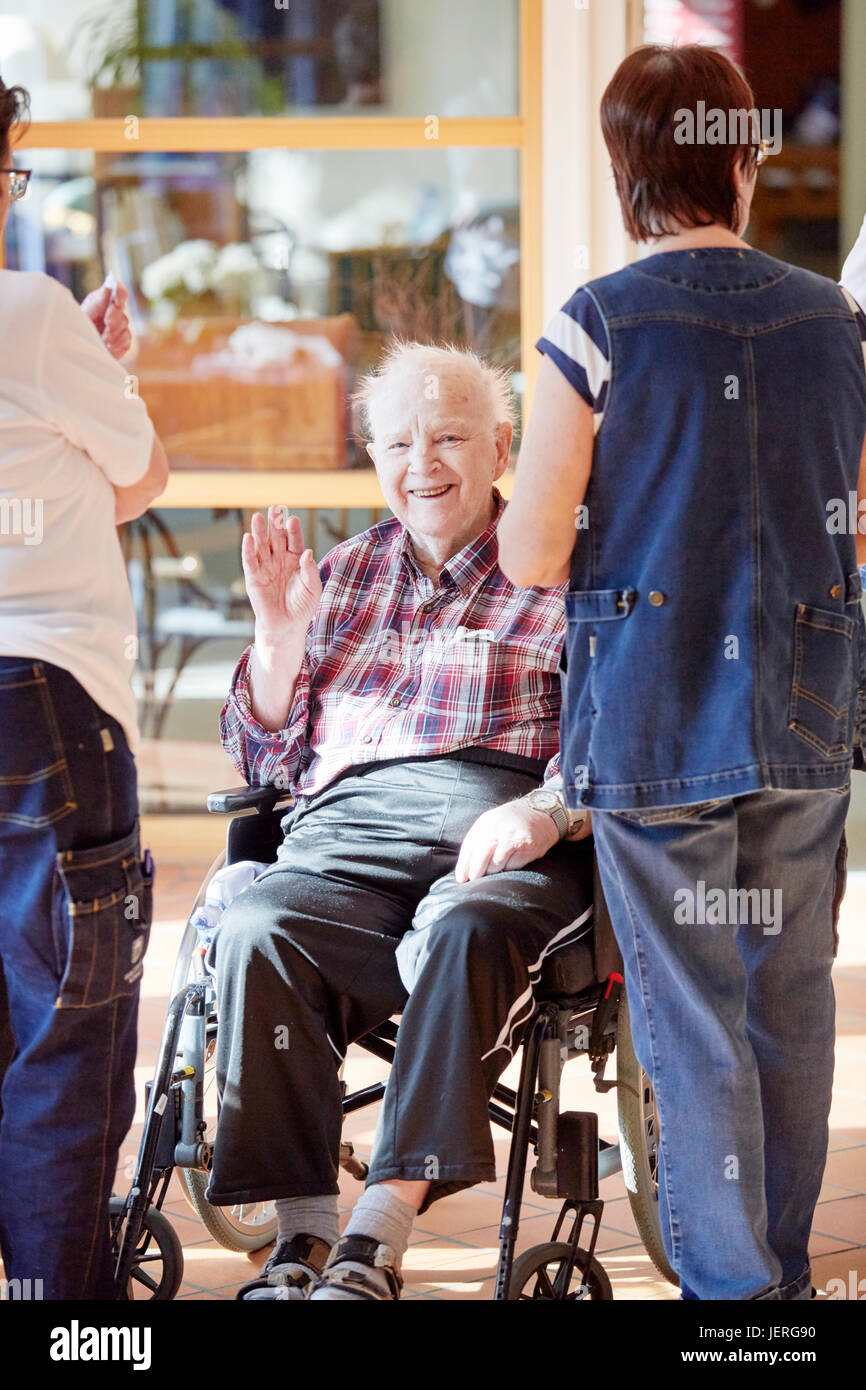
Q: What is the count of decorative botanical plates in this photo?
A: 0